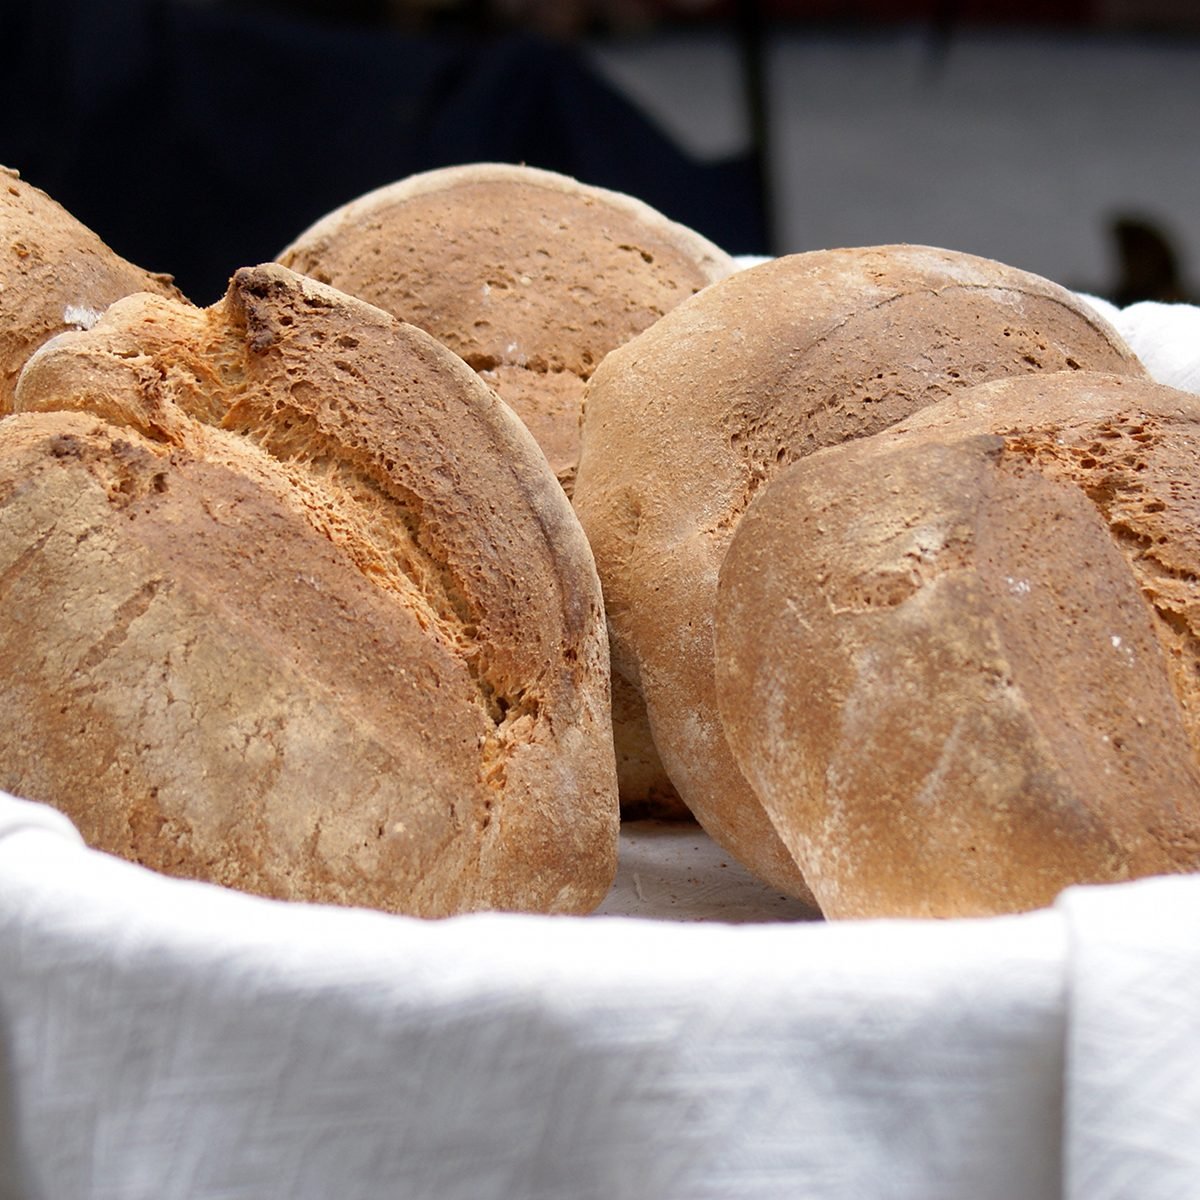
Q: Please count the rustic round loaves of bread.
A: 5